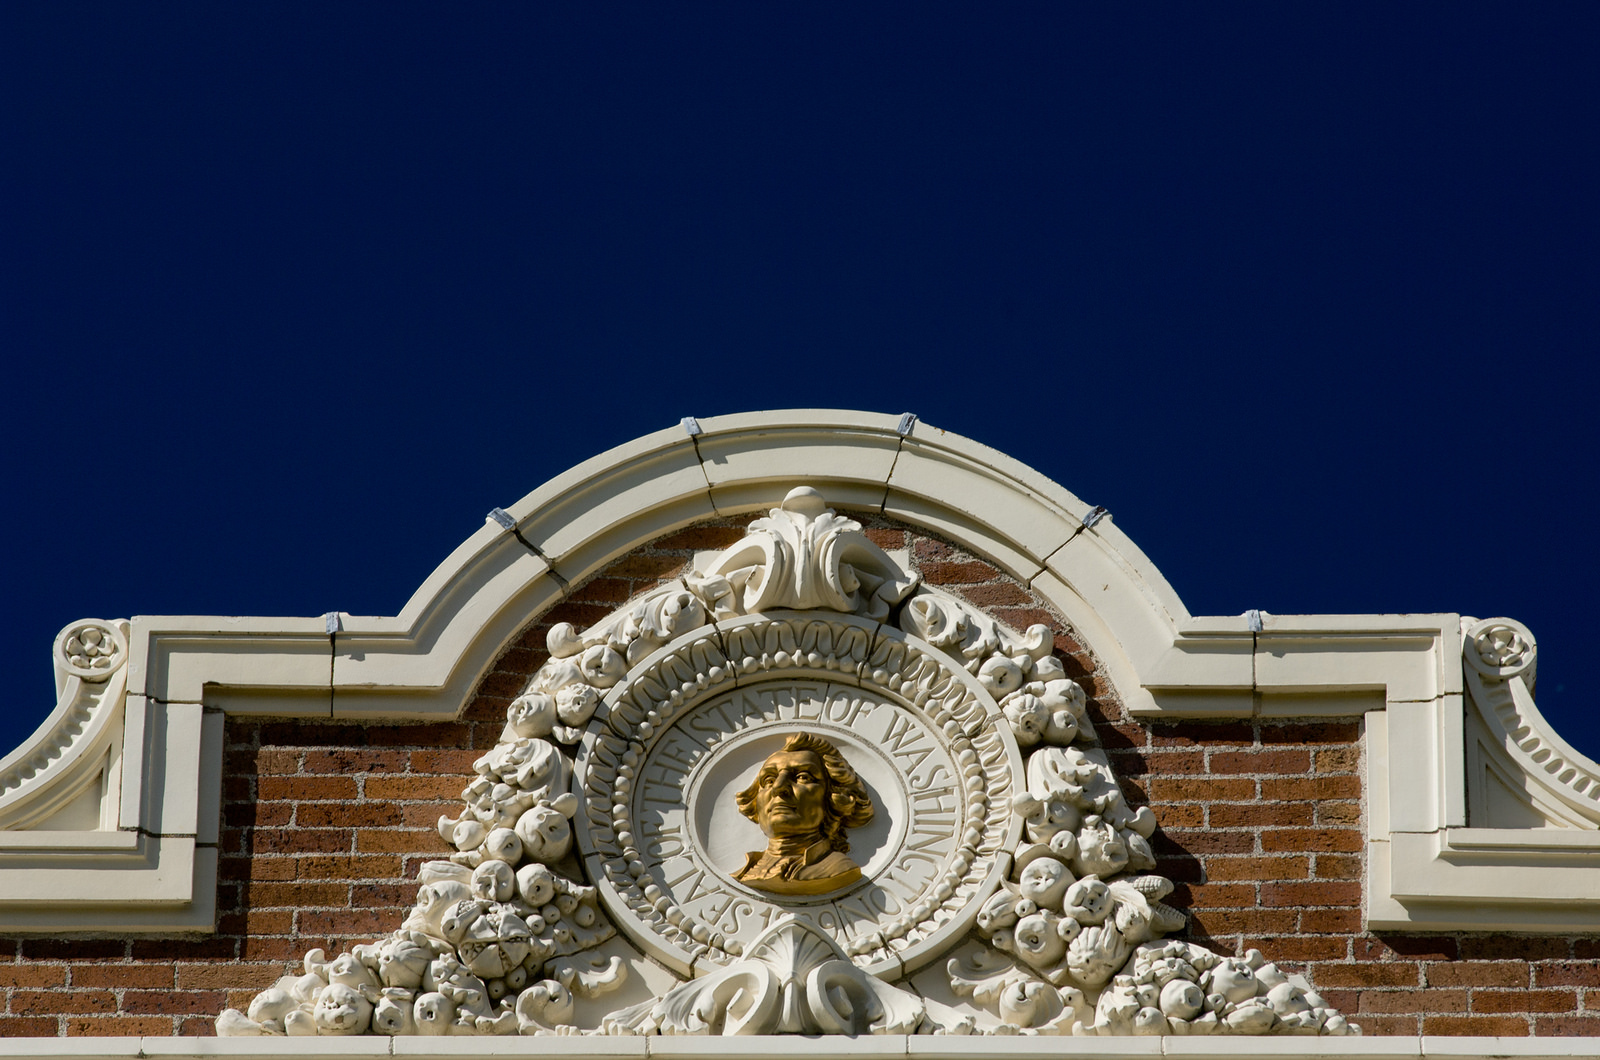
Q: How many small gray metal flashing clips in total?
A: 6